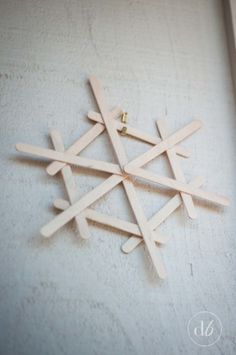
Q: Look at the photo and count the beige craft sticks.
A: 12